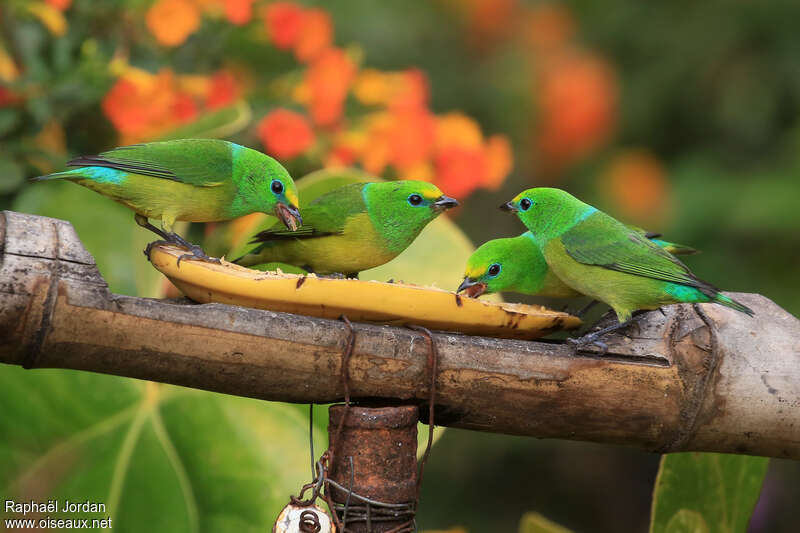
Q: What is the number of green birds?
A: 4